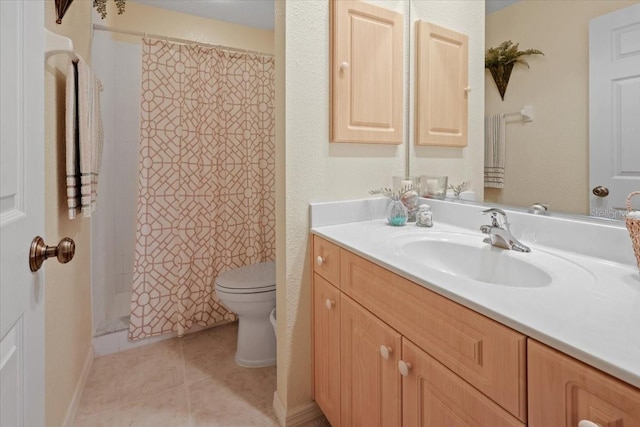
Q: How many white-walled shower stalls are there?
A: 1